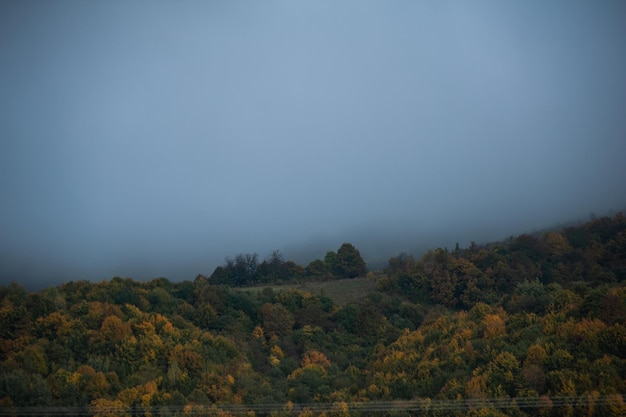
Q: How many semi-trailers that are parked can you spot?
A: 0